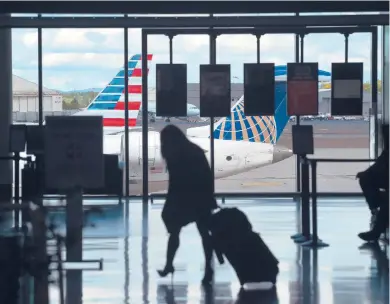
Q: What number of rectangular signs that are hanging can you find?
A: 5